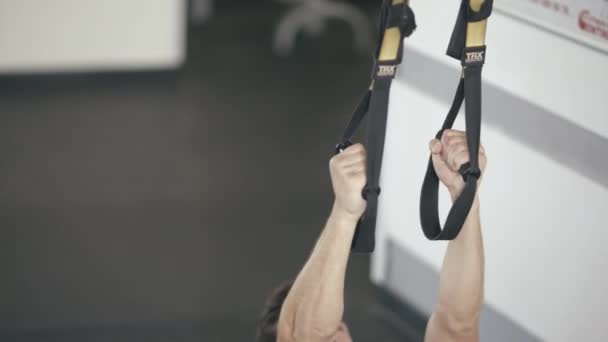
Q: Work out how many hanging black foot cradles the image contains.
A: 2